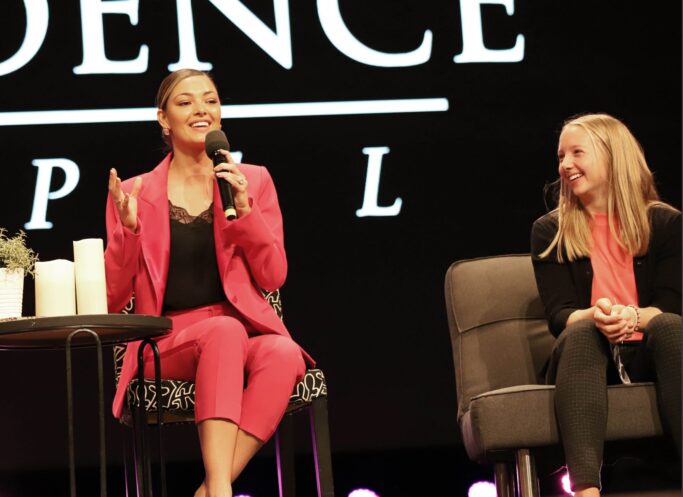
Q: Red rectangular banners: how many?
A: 0